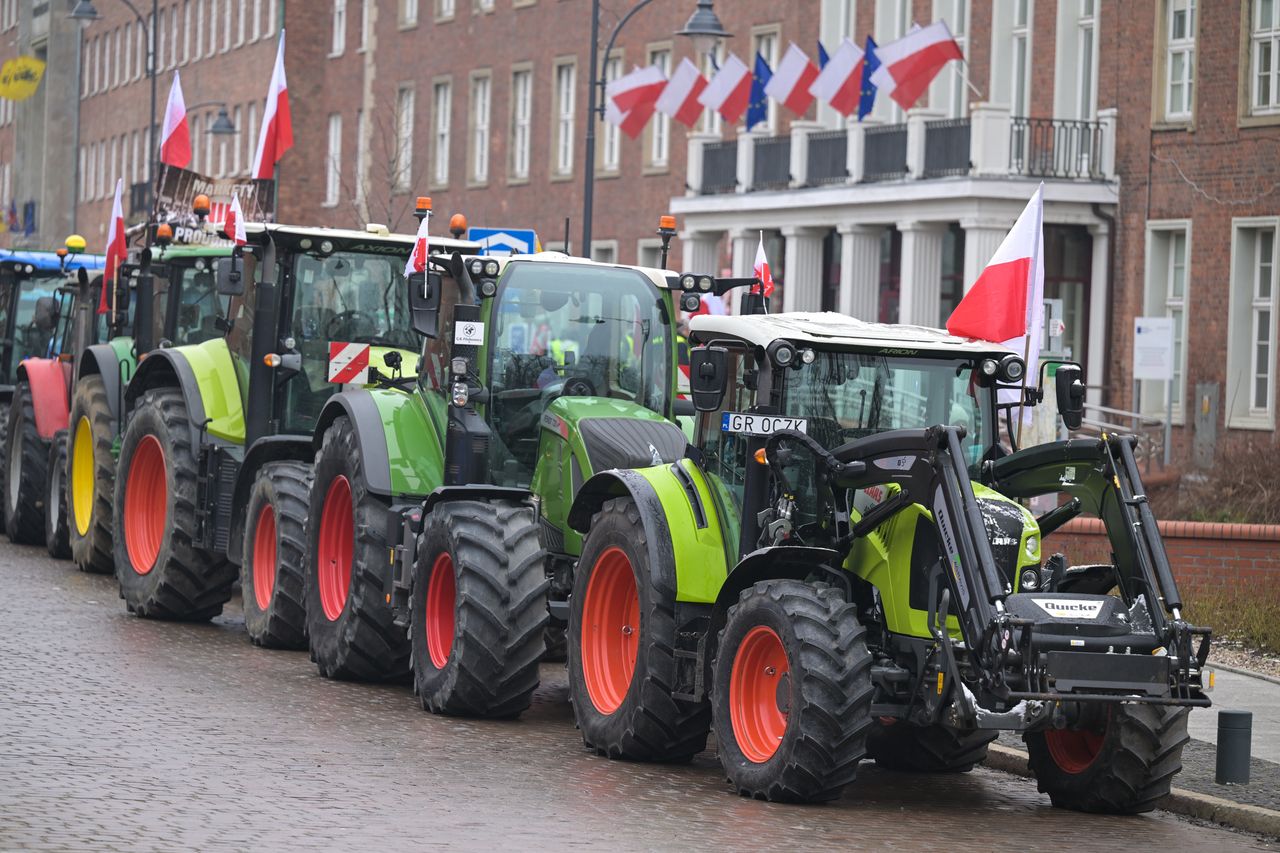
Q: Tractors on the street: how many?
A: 6